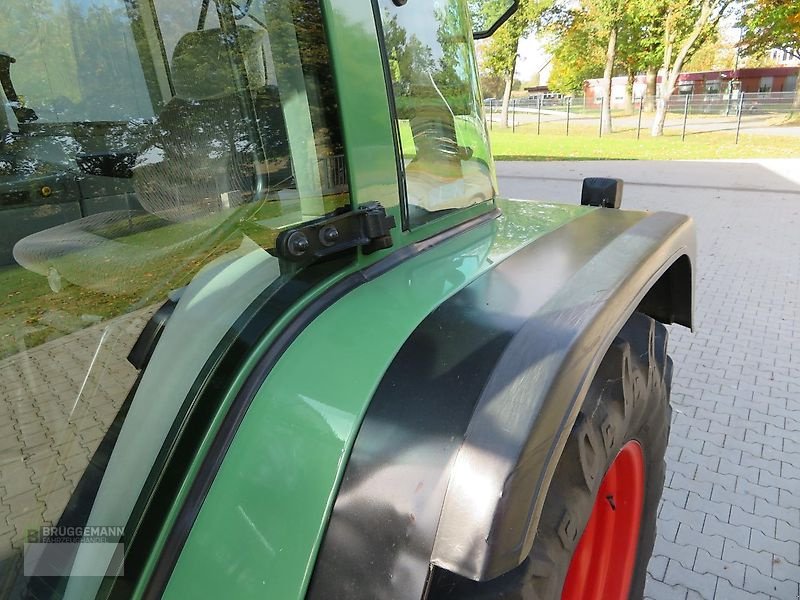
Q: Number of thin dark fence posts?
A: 8